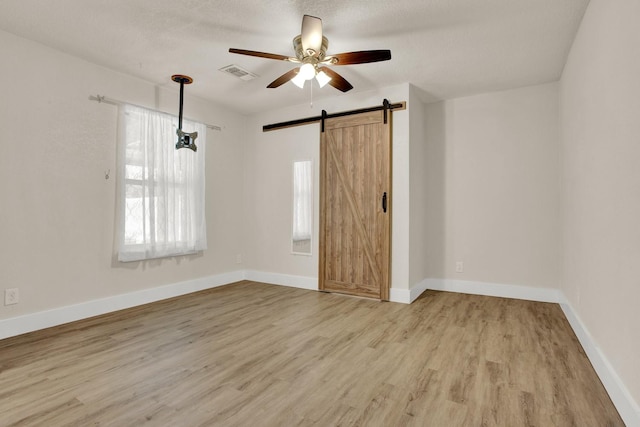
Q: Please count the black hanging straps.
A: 2